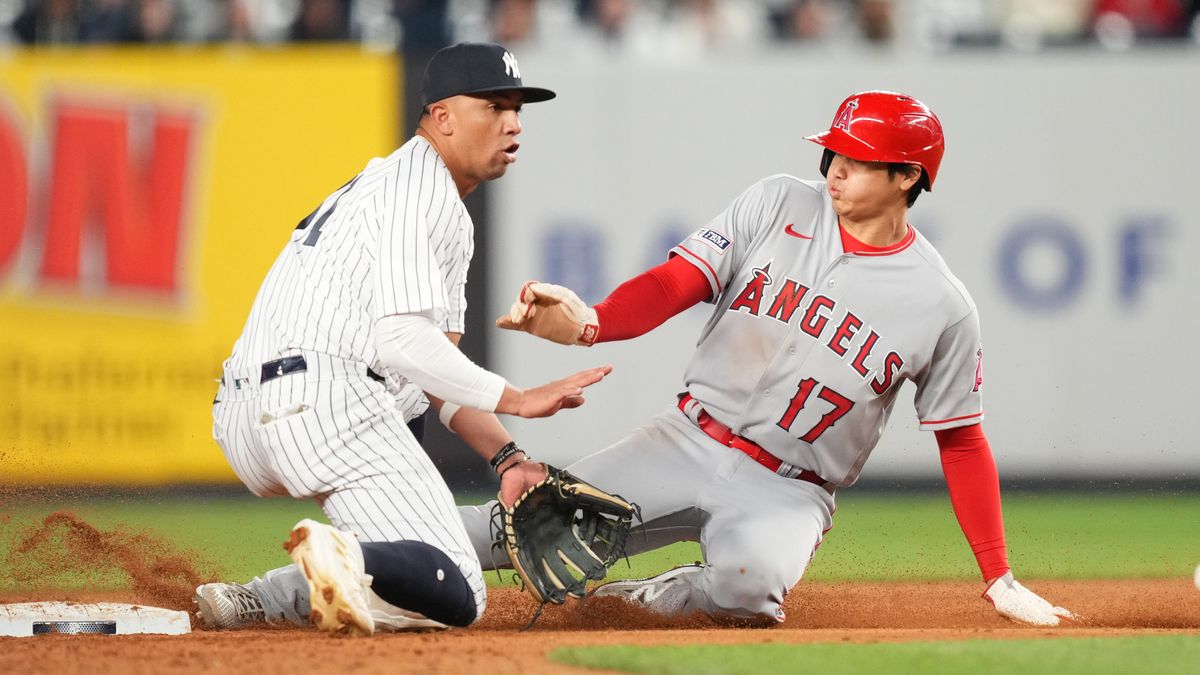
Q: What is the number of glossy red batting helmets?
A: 1